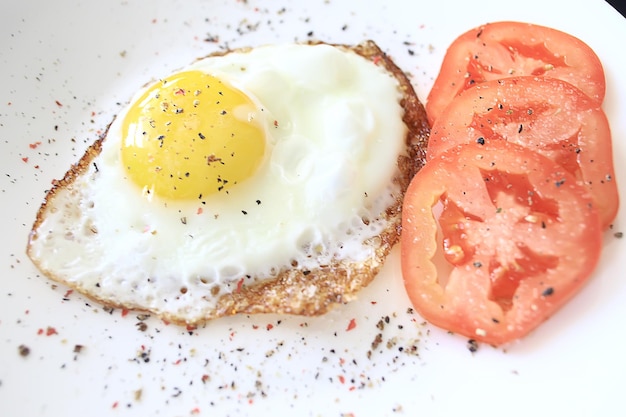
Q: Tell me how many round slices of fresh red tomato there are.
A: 3